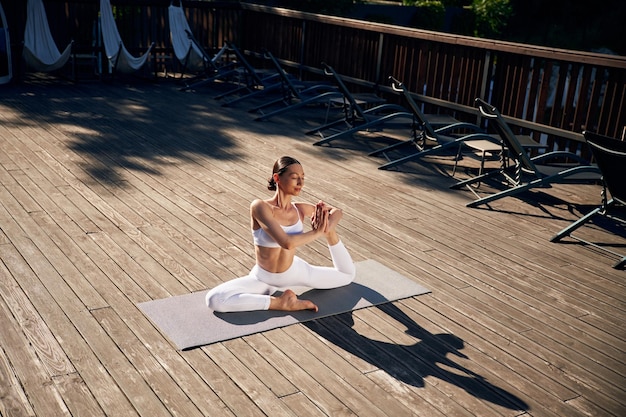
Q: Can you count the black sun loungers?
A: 7